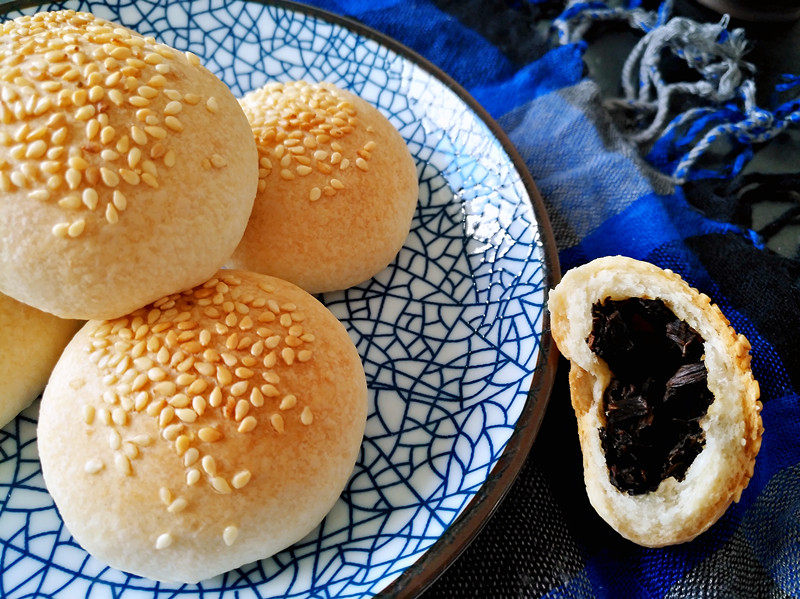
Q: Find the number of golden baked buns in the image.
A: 5